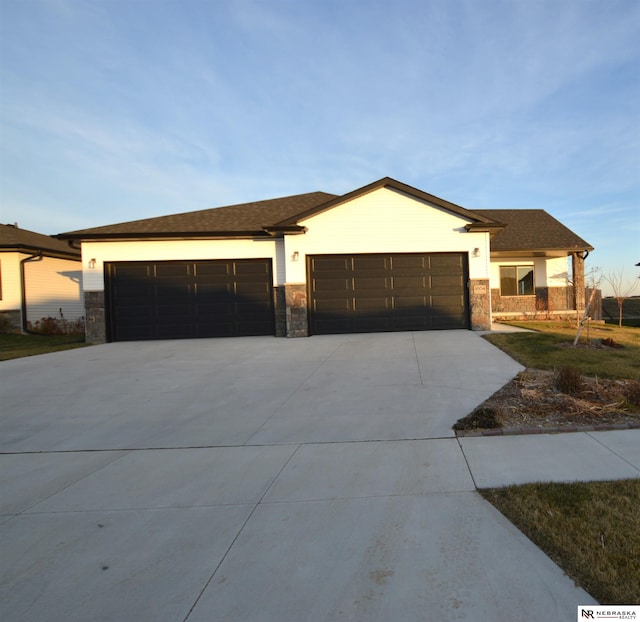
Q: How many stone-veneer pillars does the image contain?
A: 4